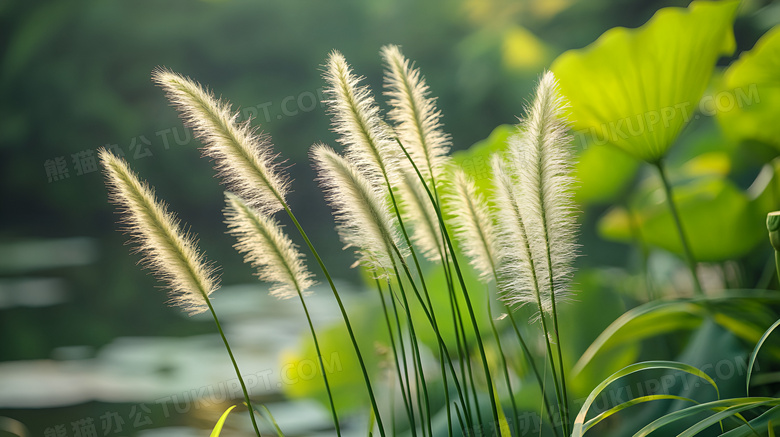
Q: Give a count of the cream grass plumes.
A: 10